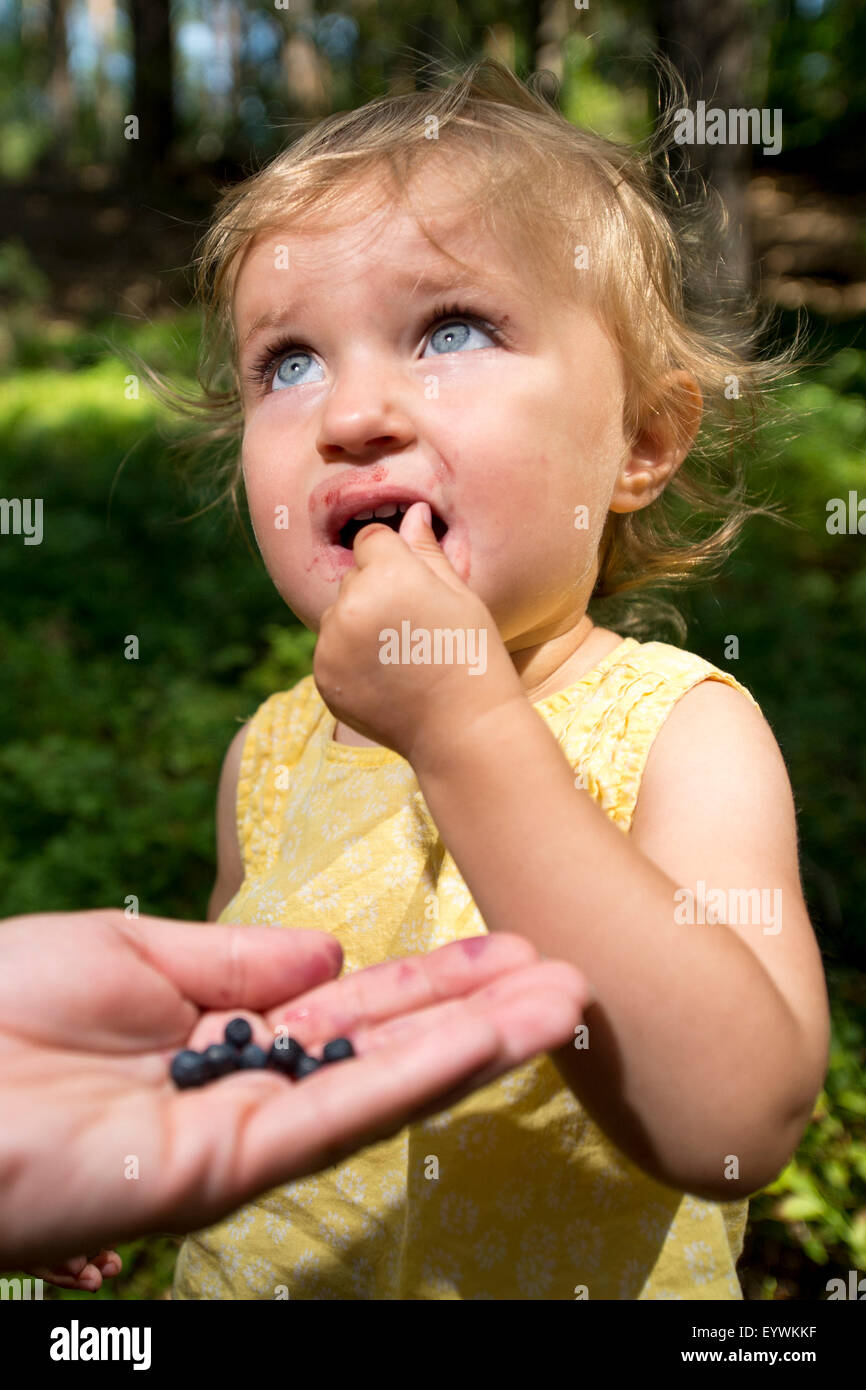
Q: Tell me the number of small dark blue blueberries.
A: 7